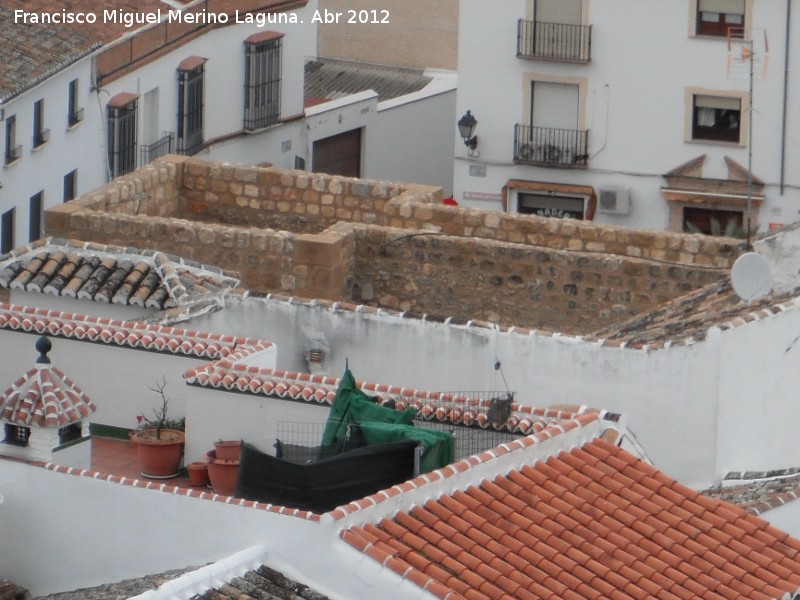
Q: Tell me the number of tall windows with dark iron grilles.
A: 3